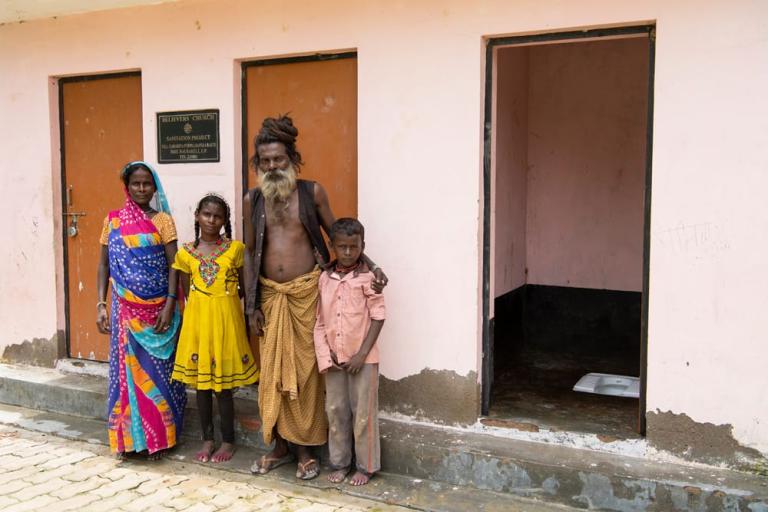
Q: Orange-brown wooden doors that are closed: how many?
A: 2